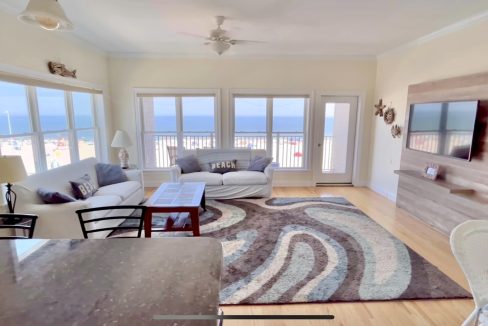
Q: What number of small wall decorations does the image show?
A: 4